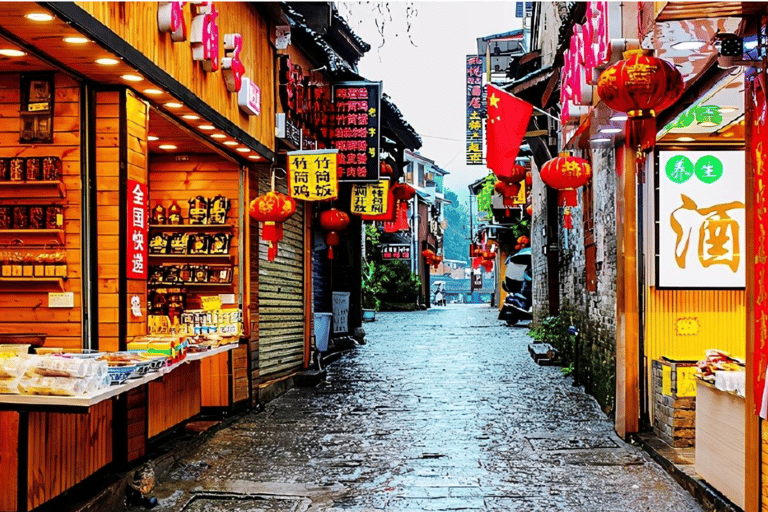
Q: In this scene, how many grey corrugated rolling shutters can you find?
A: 1